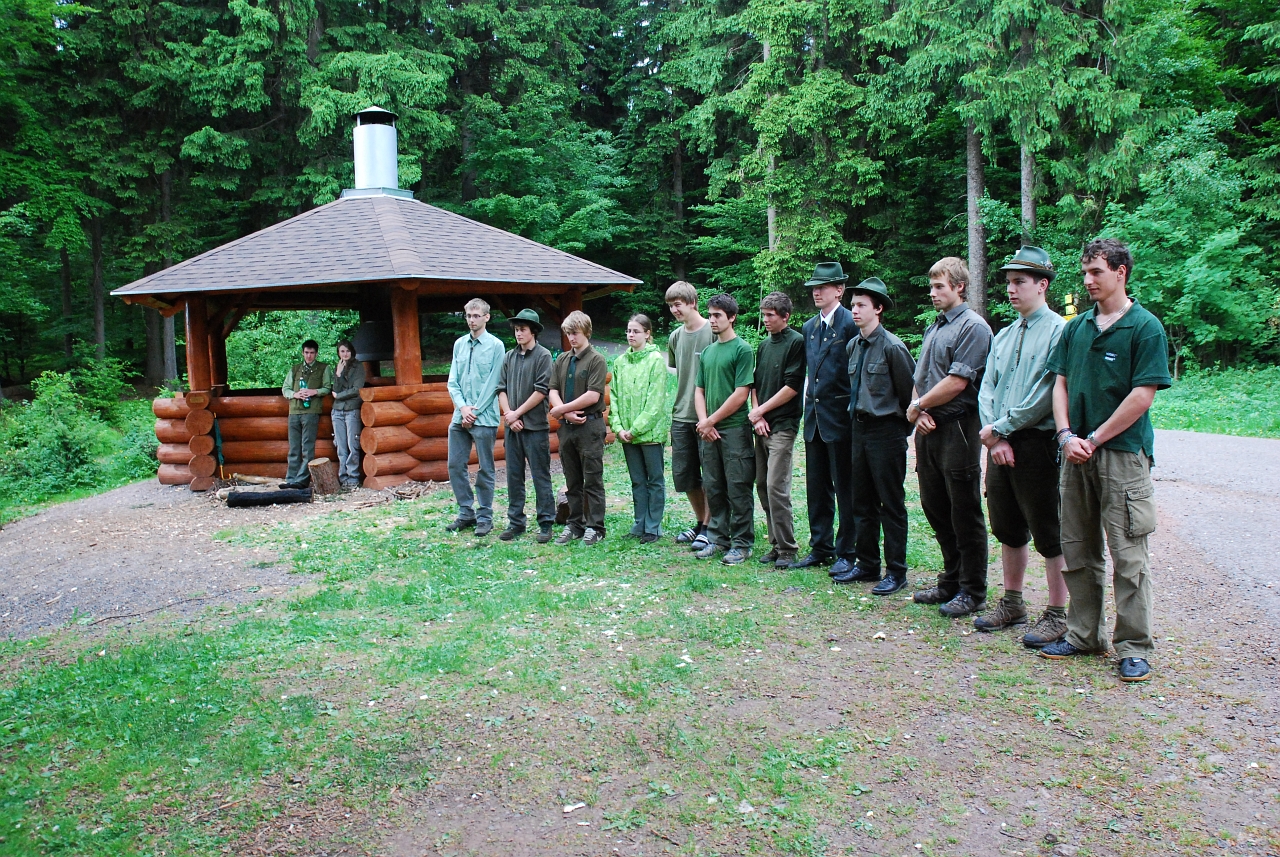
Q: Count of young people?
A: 14